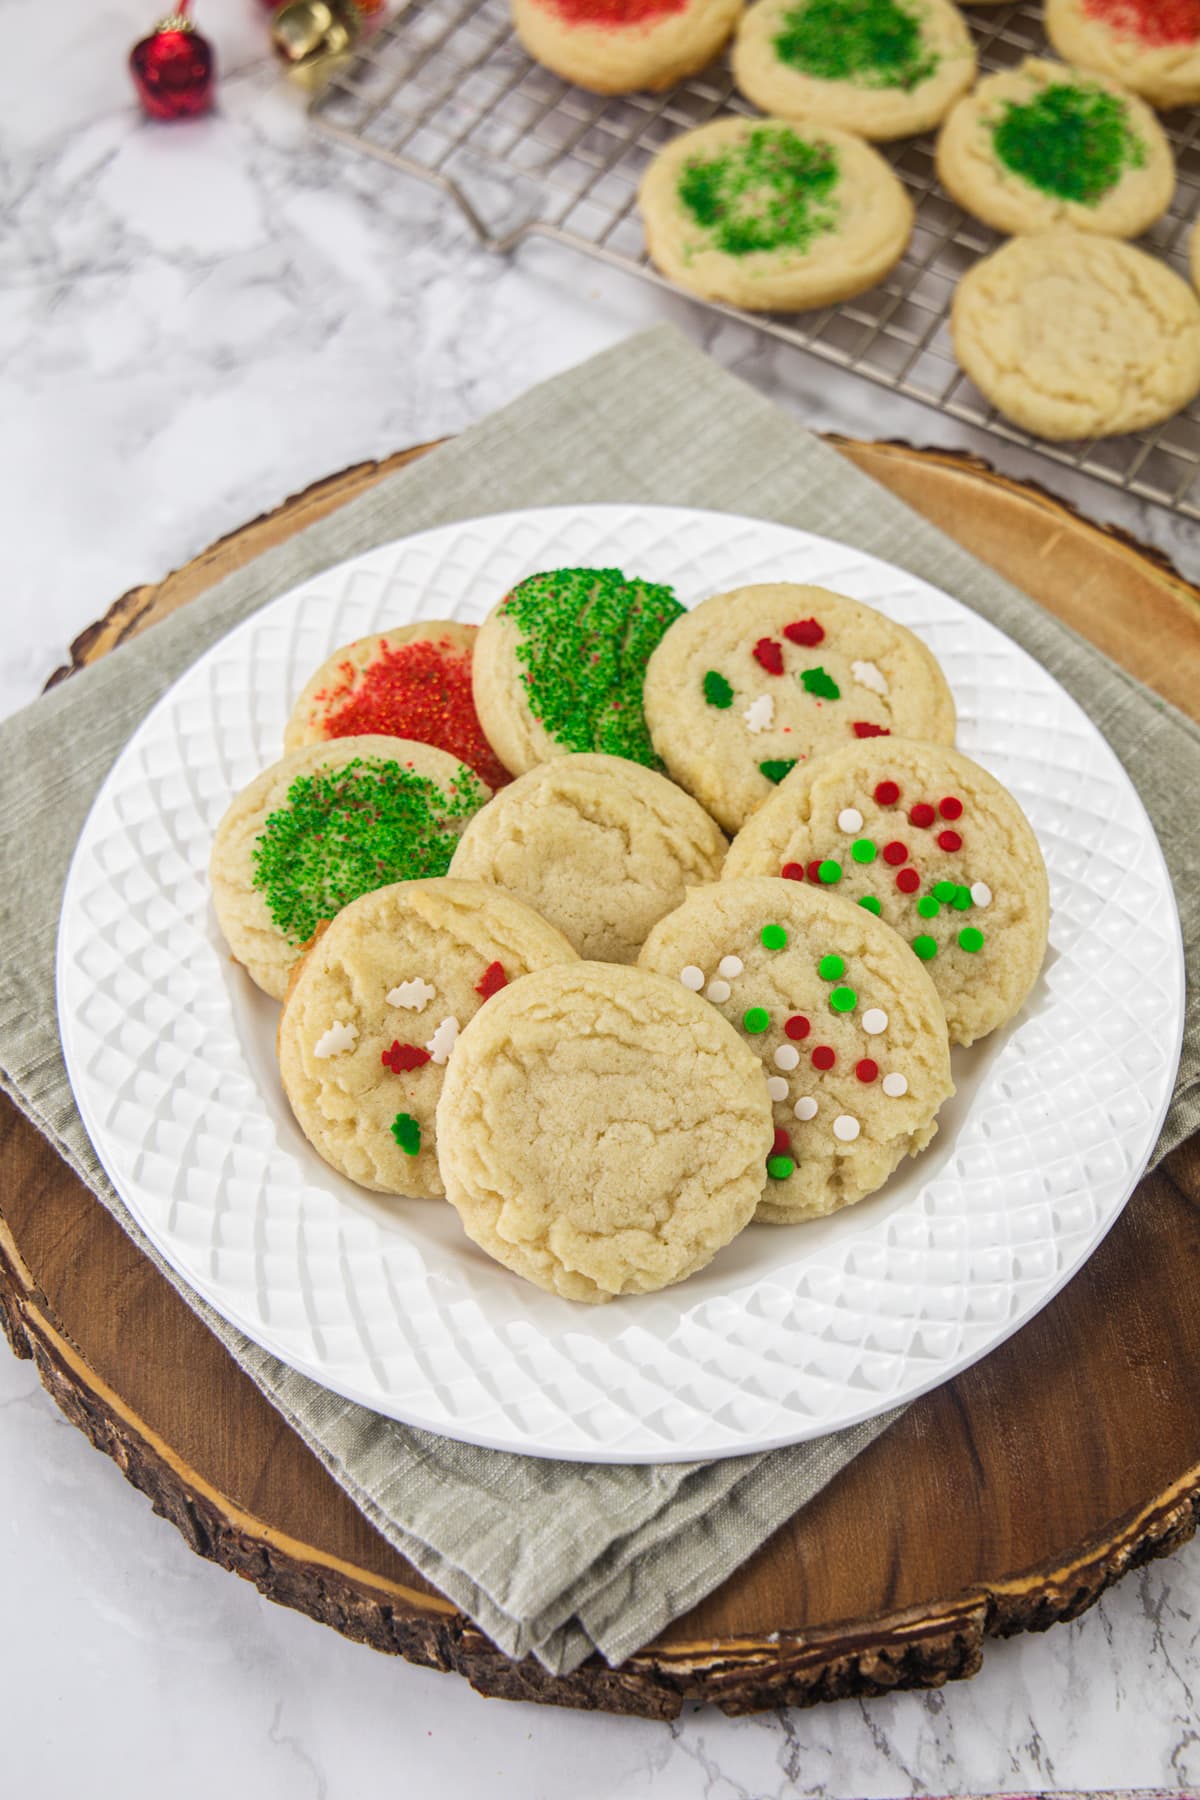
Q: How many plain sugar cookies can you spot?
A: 3